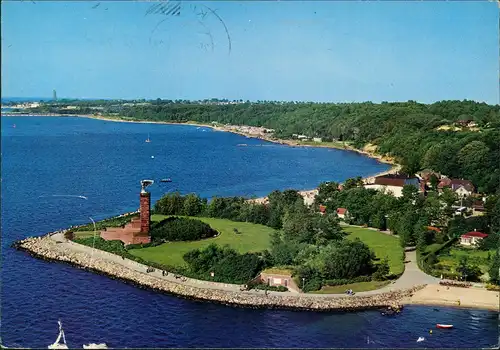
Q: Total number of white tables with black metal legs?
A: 0